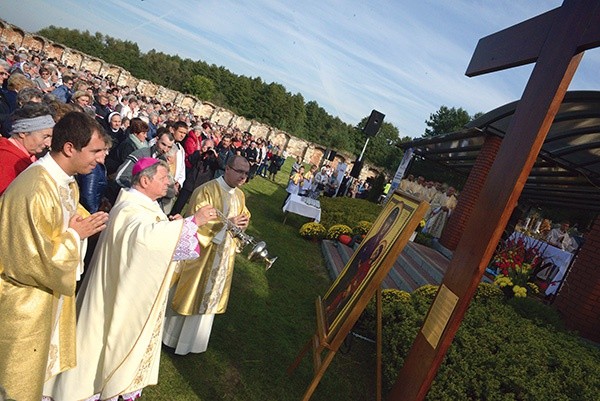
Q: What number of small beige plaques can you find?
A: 1